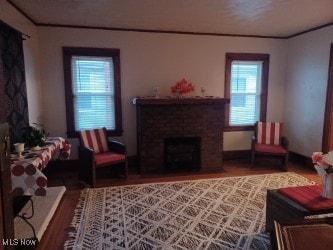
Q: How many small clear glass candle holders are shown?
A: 2